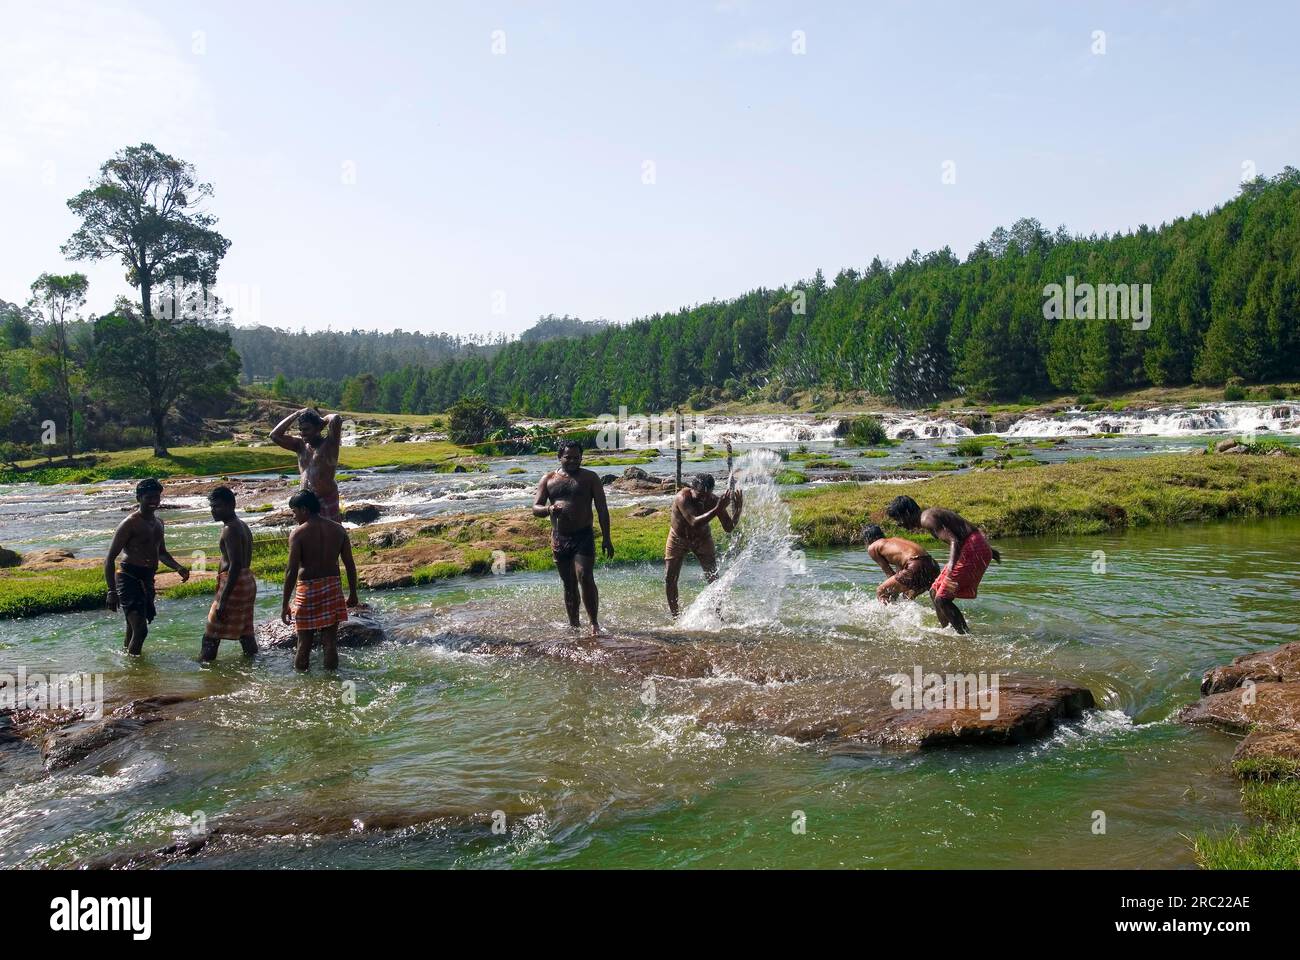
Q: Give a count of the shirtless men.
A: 8